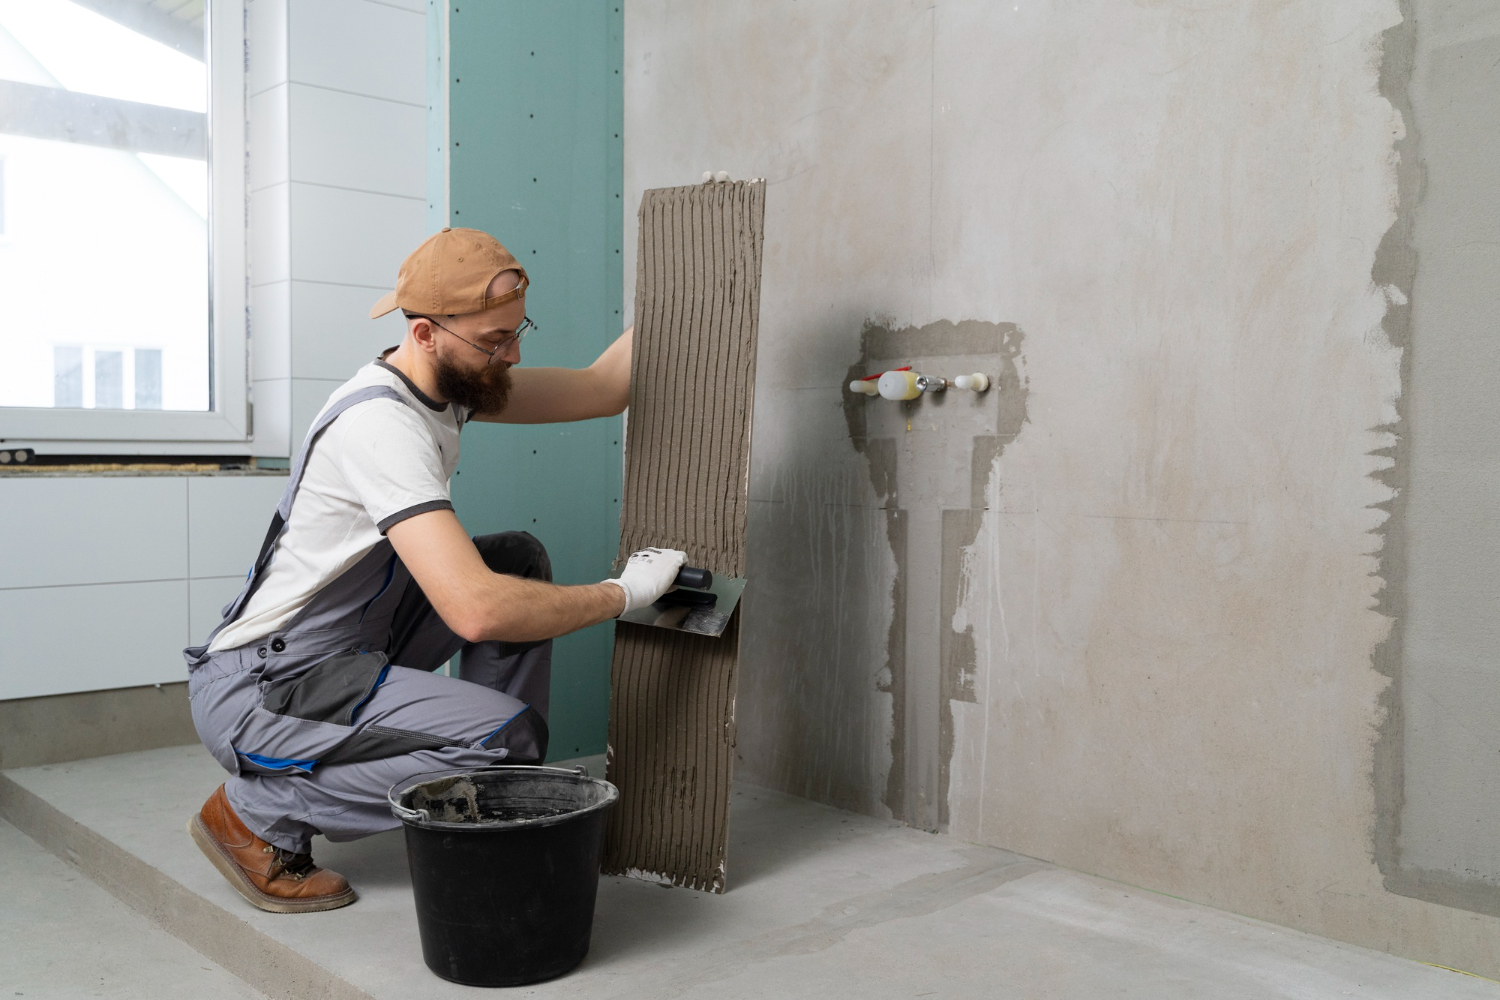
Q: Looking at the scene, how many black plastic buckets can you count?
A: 1